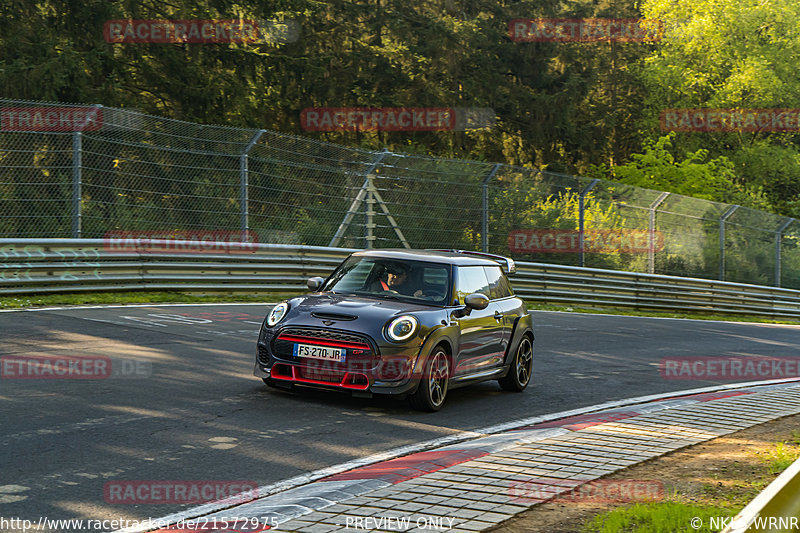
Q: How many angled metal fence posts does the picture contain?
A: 8